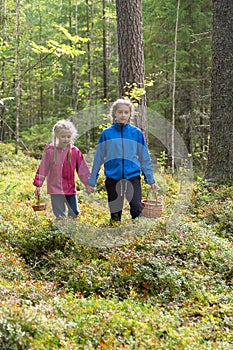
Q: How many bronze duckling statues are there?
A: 0